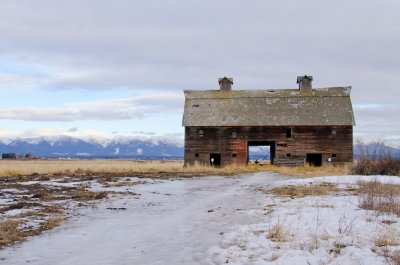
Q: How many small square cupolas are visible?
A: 2